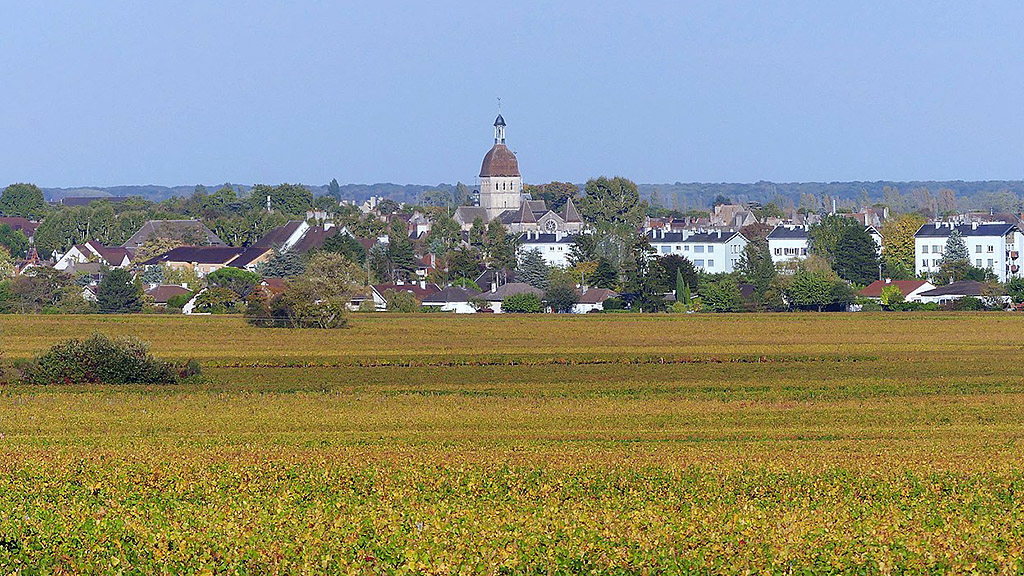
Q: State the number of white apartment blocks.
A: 4